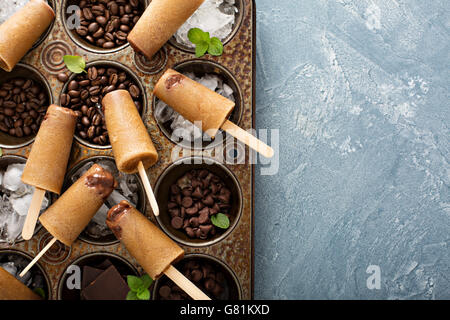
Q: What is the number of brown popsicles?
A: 8